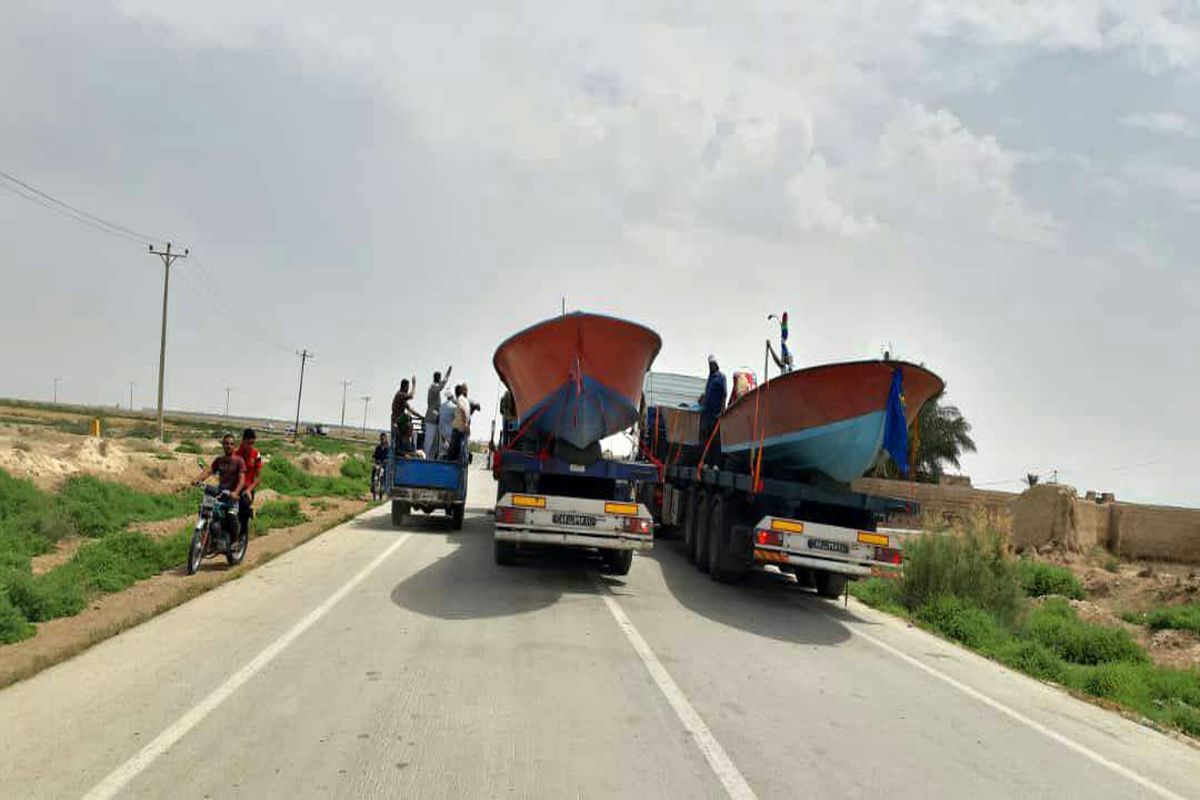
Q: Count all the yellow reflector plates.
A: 4